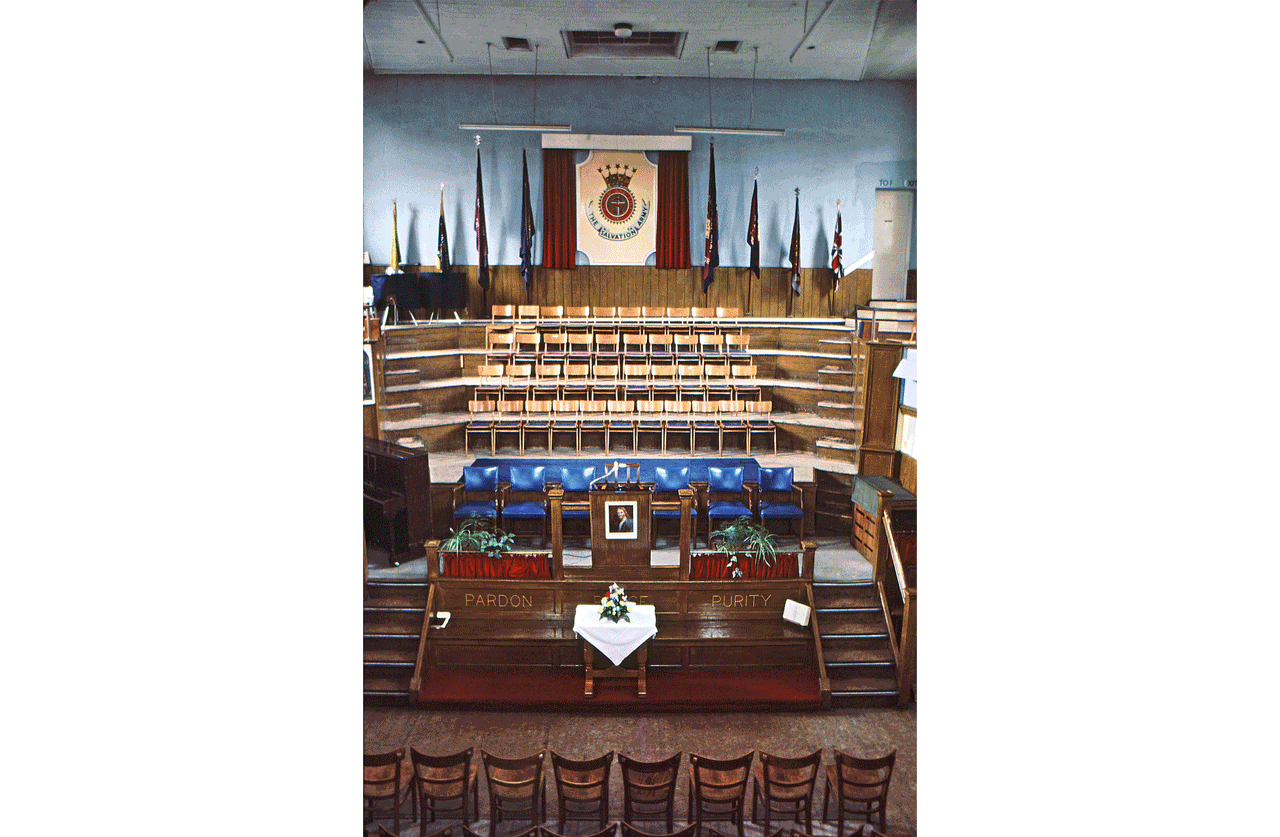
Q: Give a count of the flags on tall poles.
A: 8